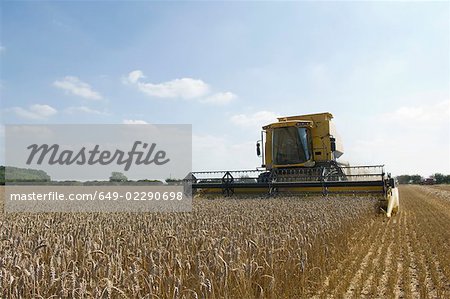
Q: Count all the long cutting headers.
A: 1